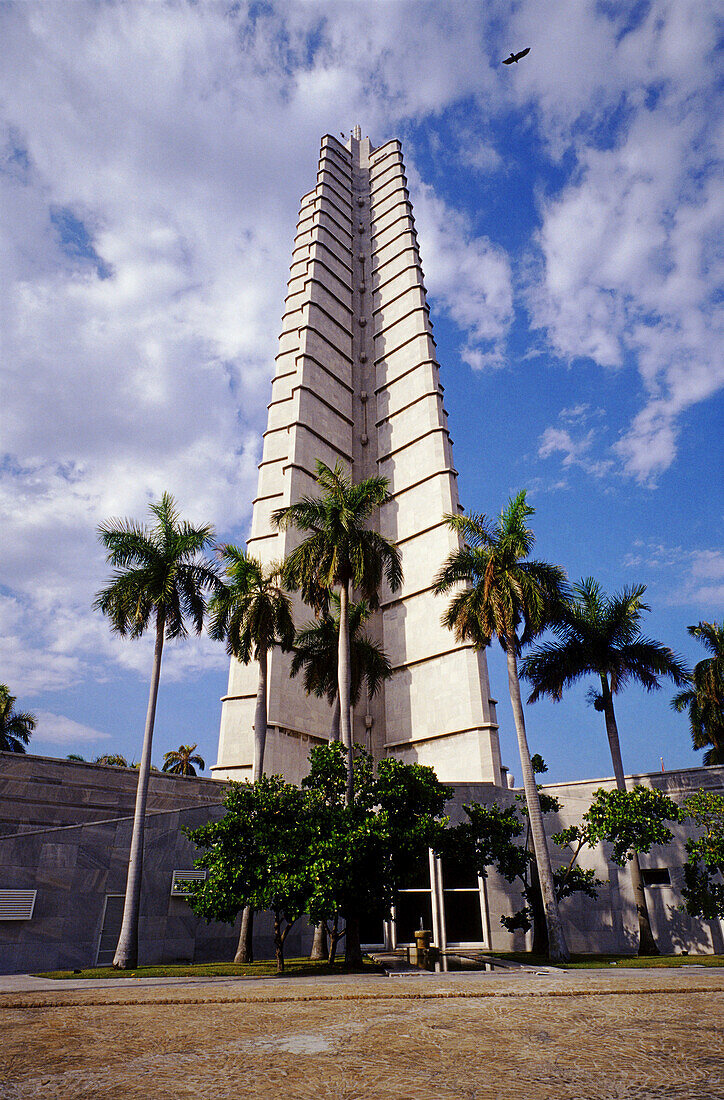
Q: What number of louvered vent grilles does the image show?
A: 2